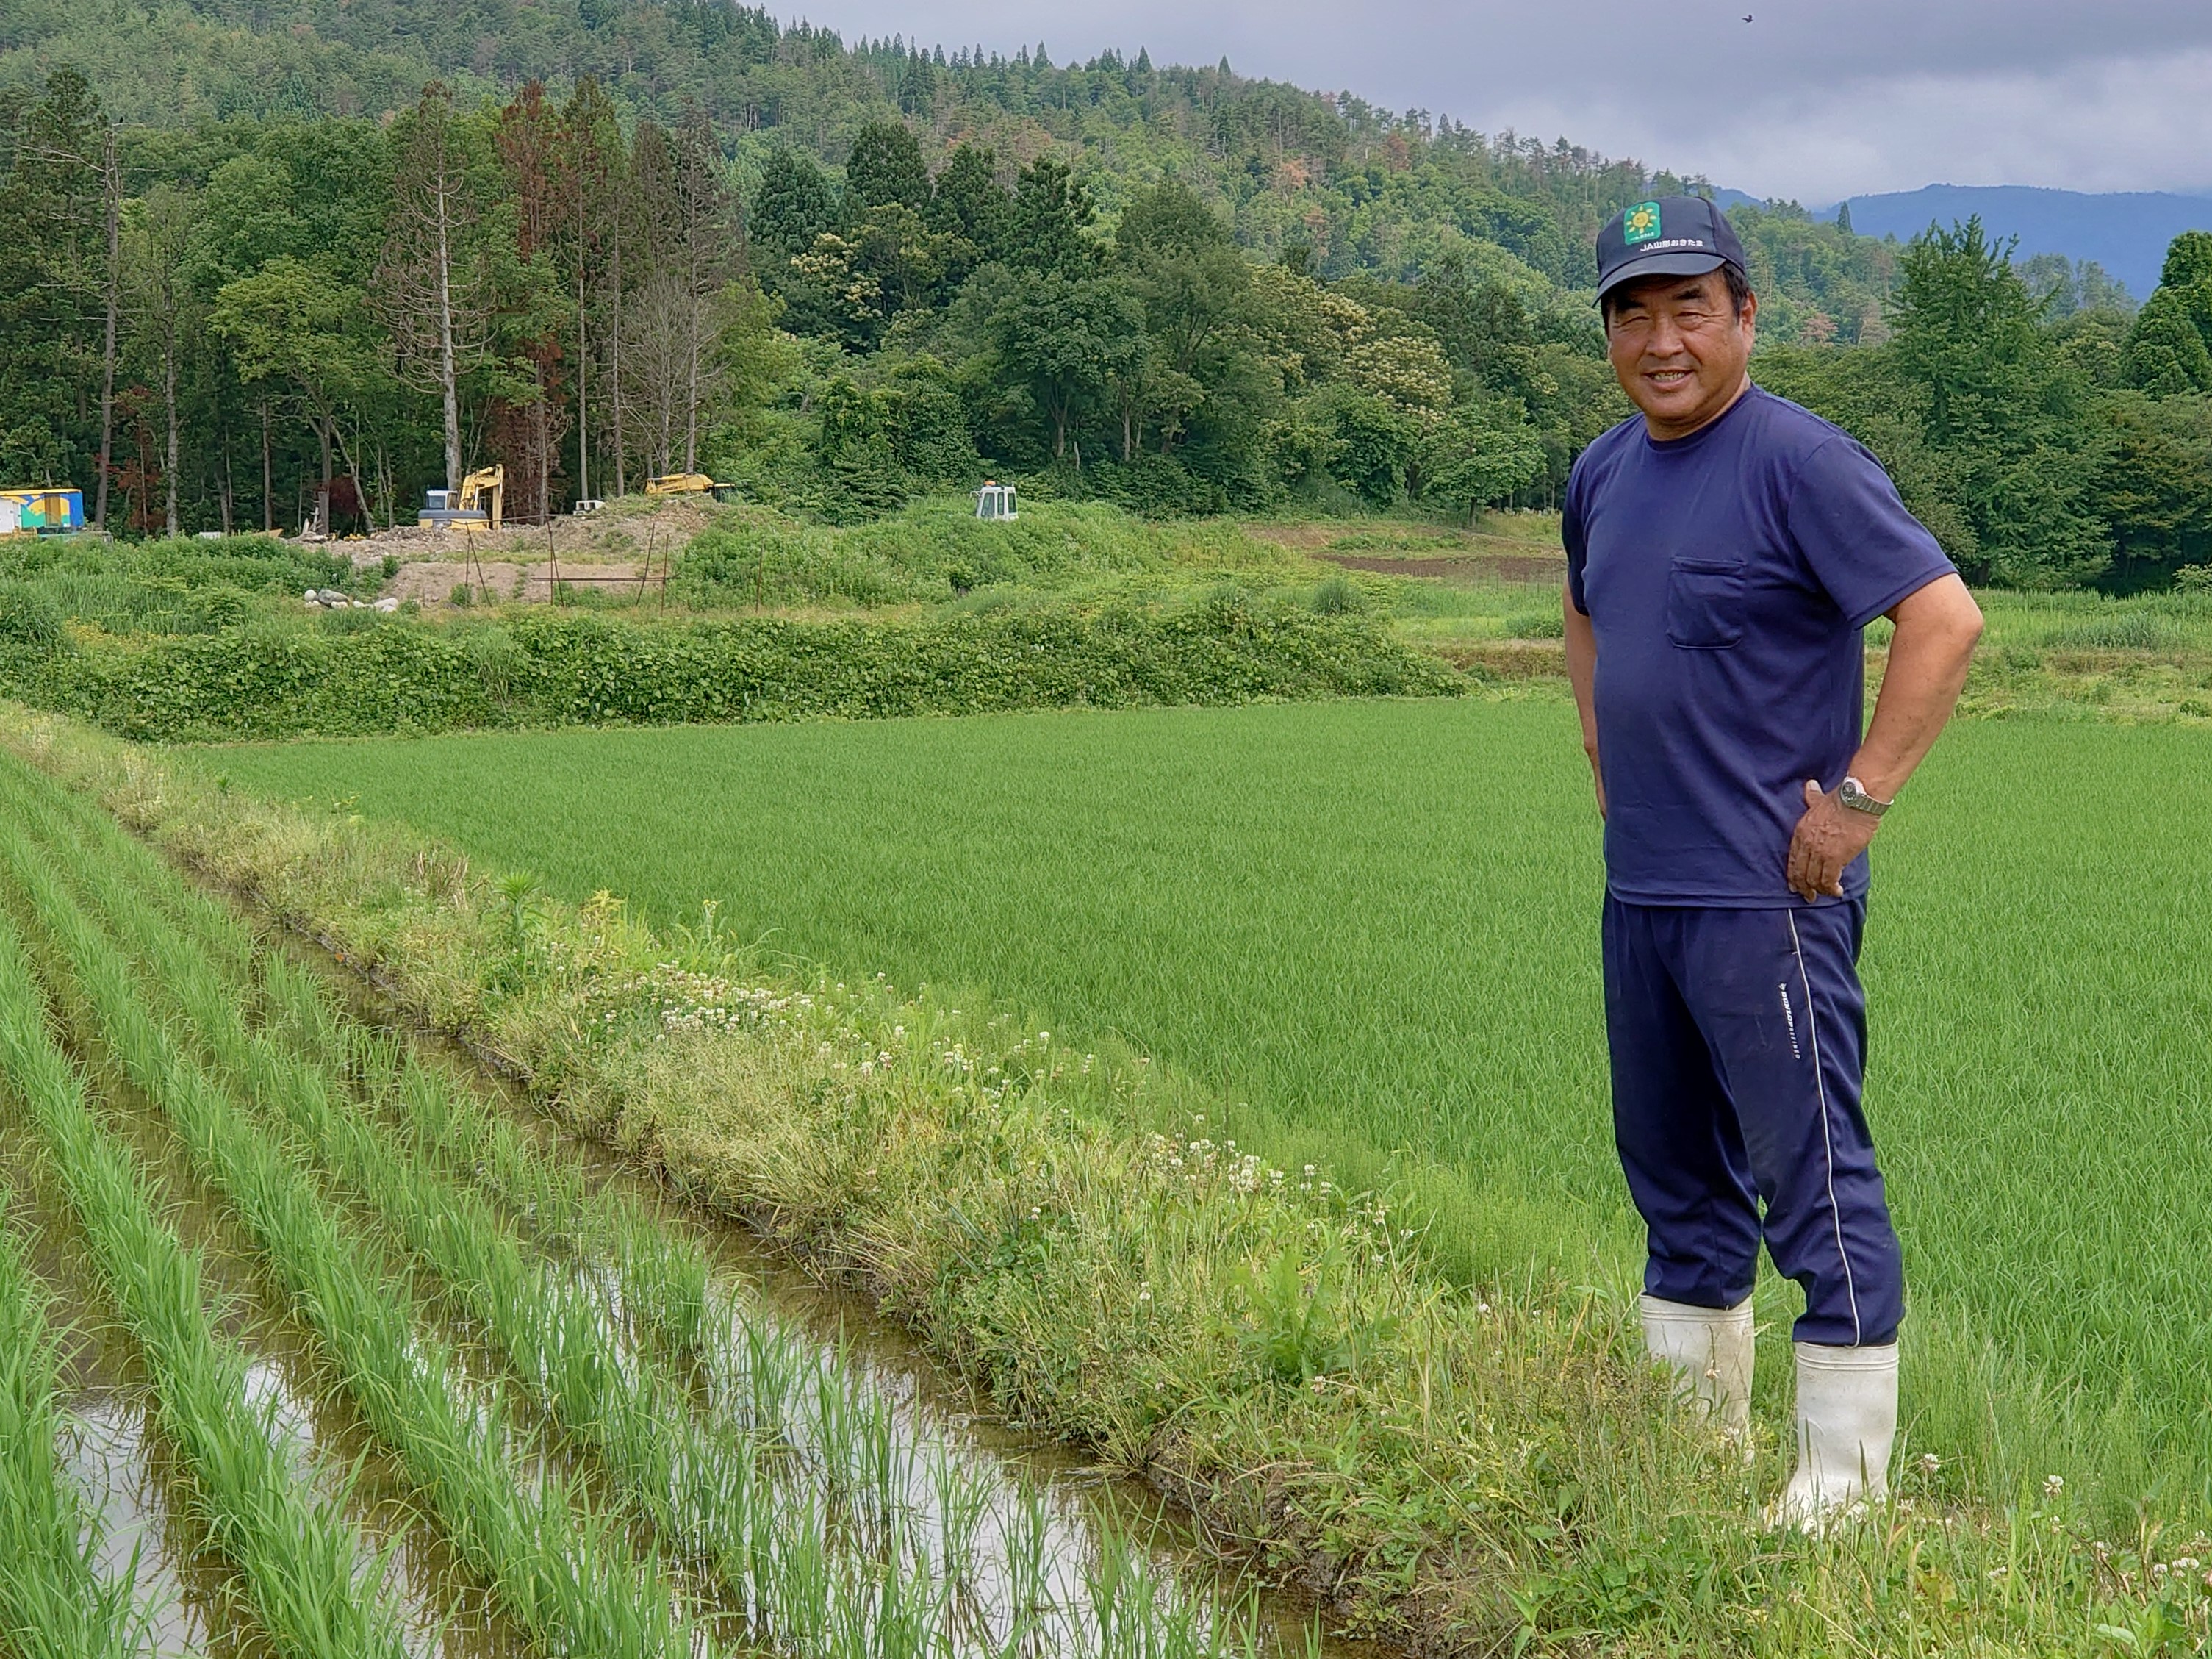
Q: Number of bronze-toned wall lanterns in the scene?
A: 0